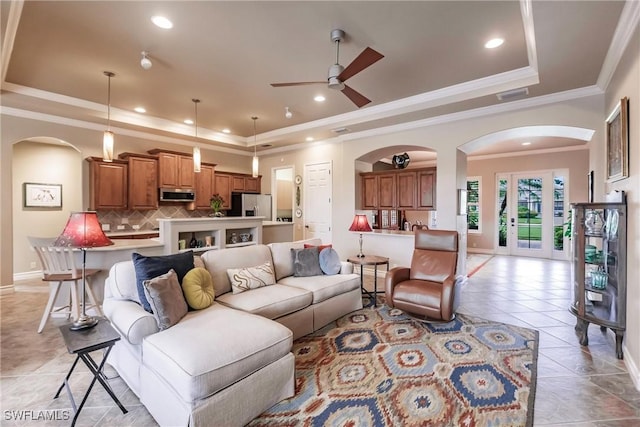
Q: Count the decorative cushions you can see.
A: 7